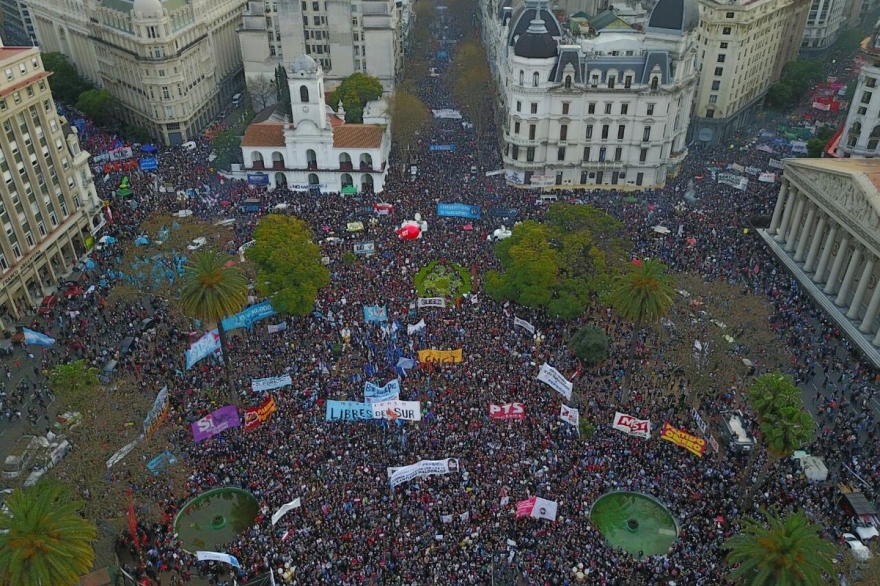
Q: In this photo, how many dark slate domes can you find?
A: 3